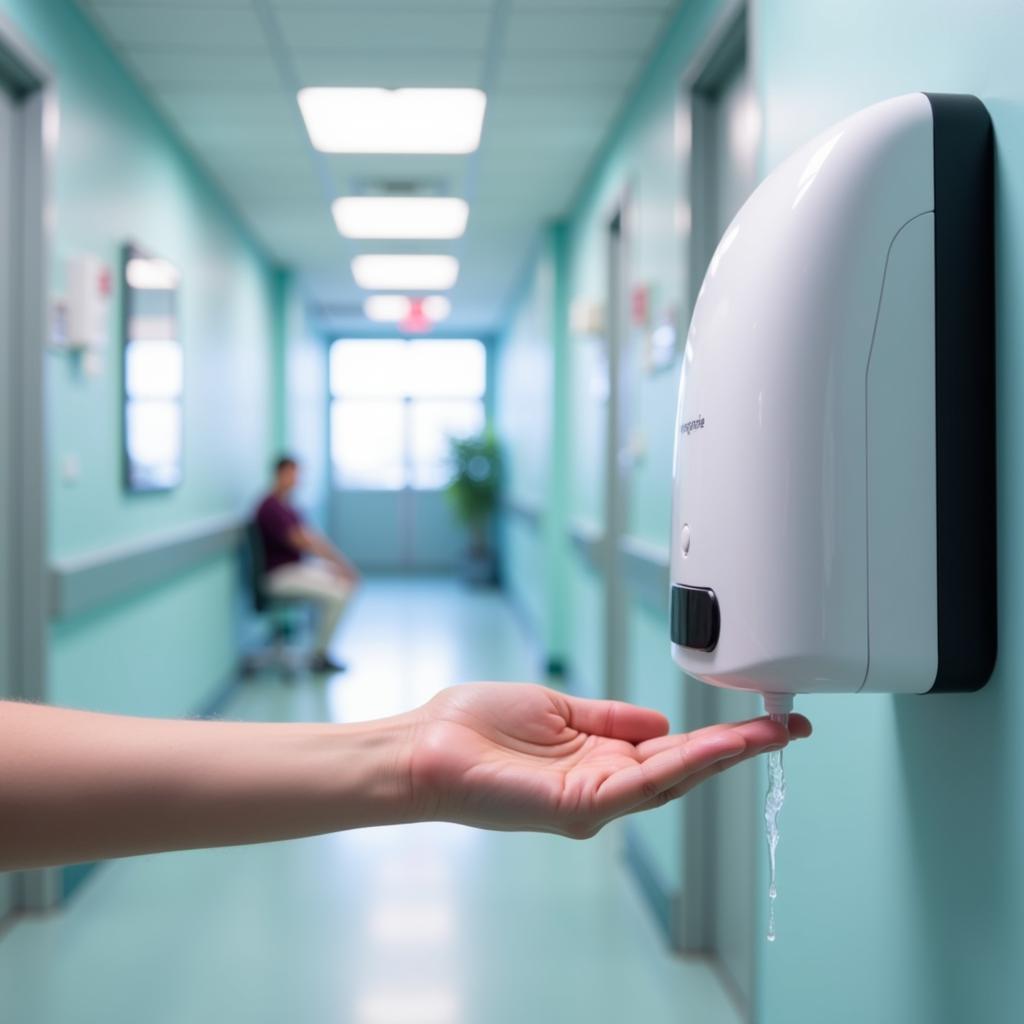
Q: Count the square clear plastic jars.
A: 0